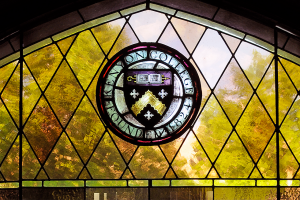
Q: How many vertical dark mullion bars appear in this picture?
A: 2